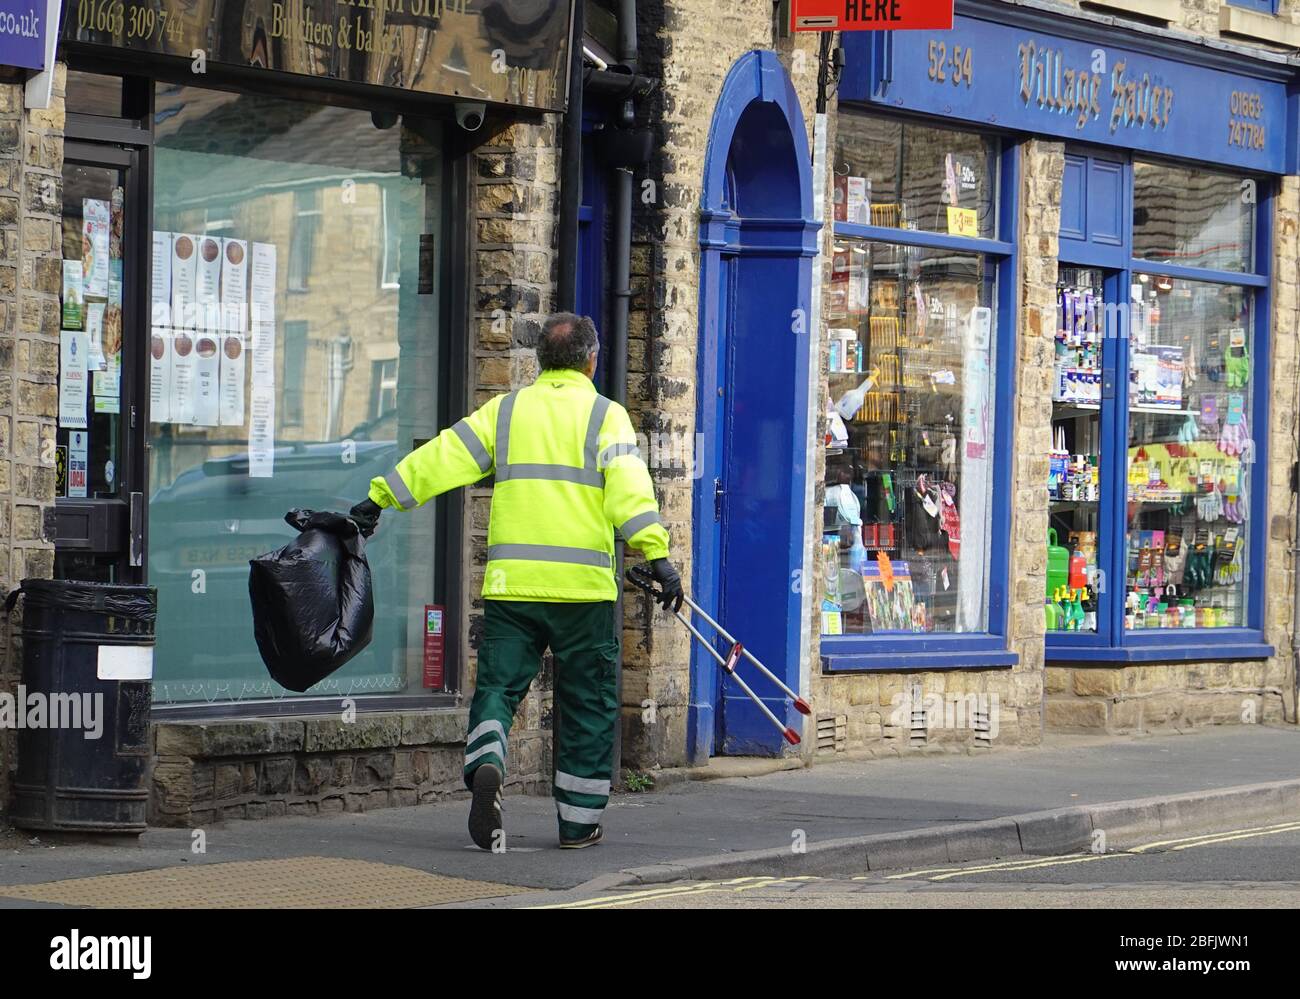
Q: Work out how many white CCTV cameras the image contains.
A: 1